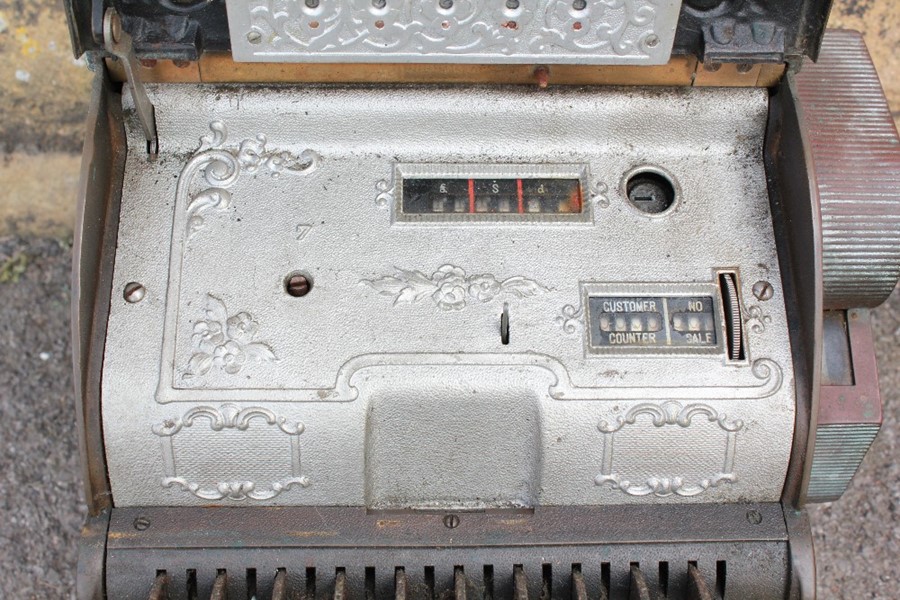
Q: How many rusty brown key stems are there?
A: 10